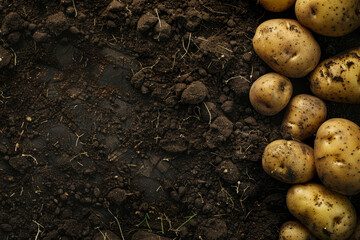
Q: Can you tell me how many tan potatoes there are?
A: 10